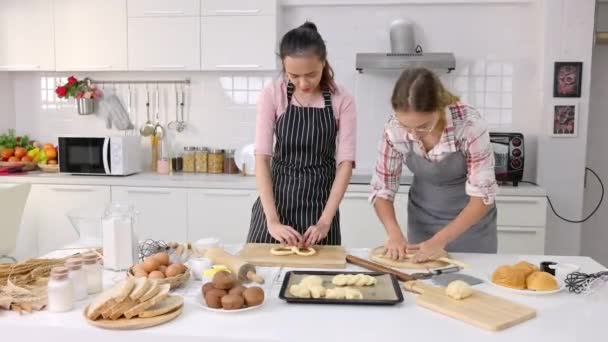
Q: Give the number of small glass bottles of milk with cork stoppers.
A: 3